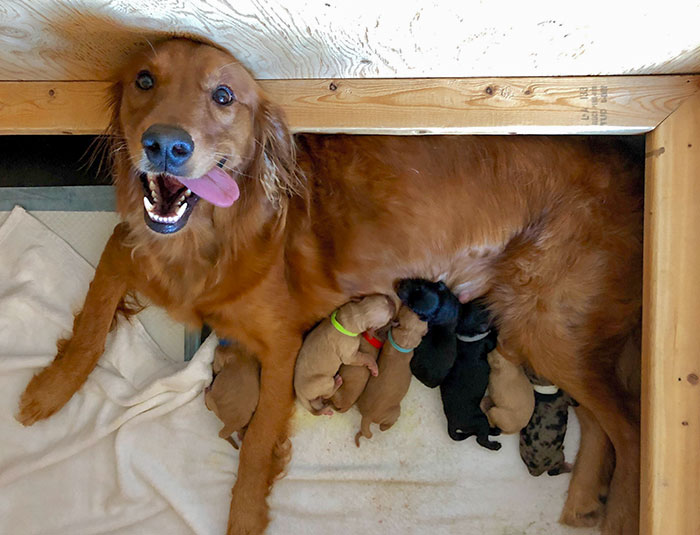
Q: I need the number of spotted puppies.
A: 1